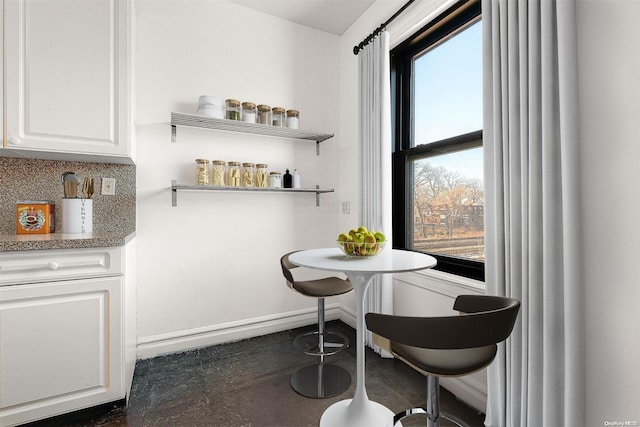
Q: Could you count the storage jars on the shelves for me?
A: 11